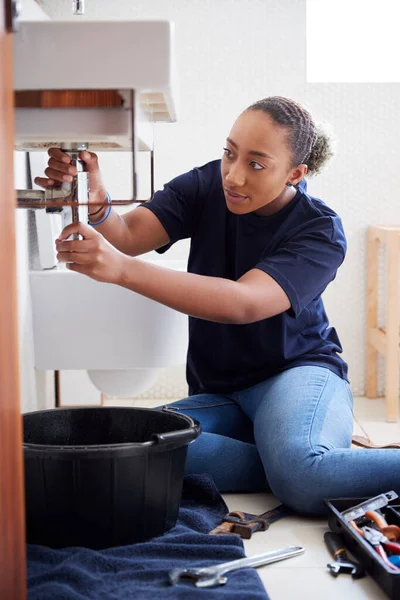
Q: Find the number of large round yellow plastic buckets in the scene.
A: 0